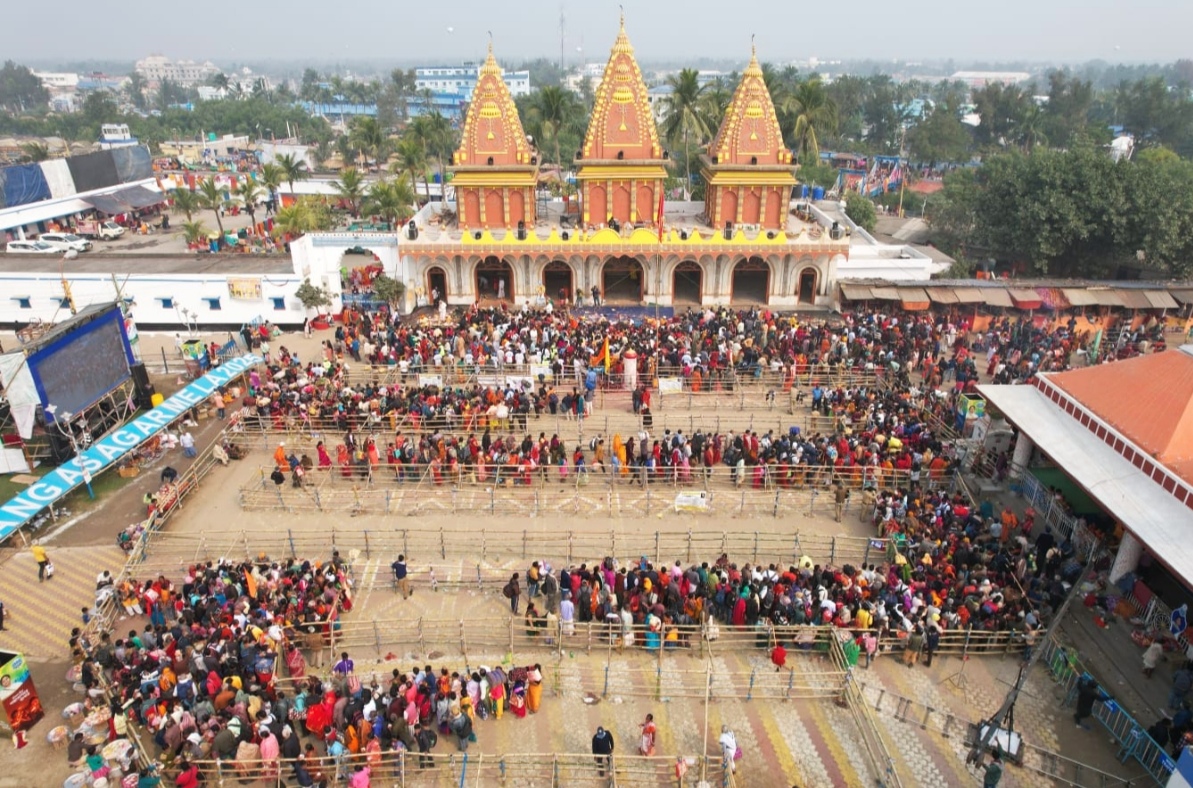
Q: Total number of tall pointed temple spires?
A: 3